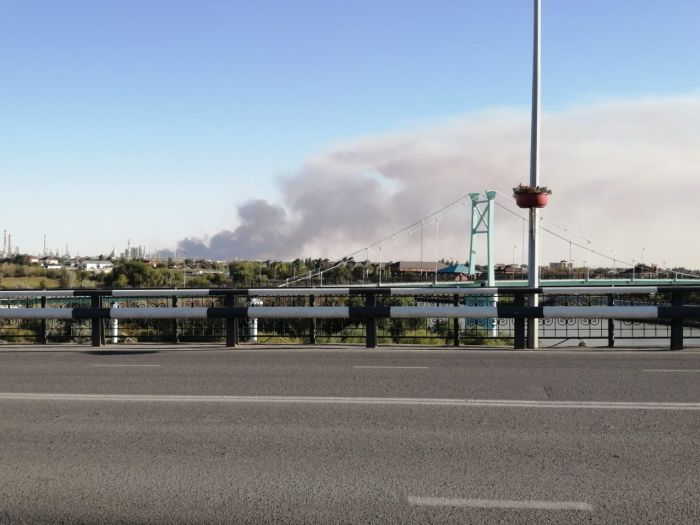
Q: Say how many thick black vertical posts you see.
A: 5